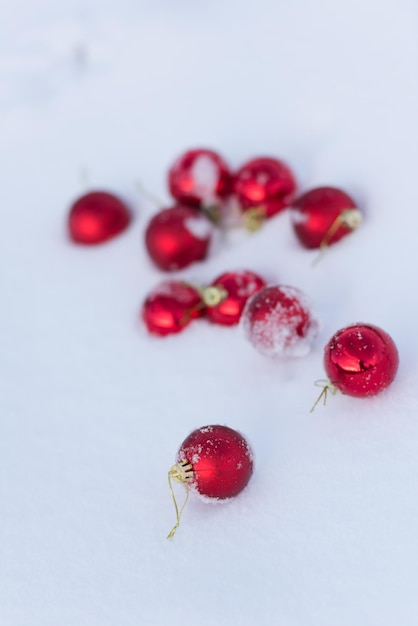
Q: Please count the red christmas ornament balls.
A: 10